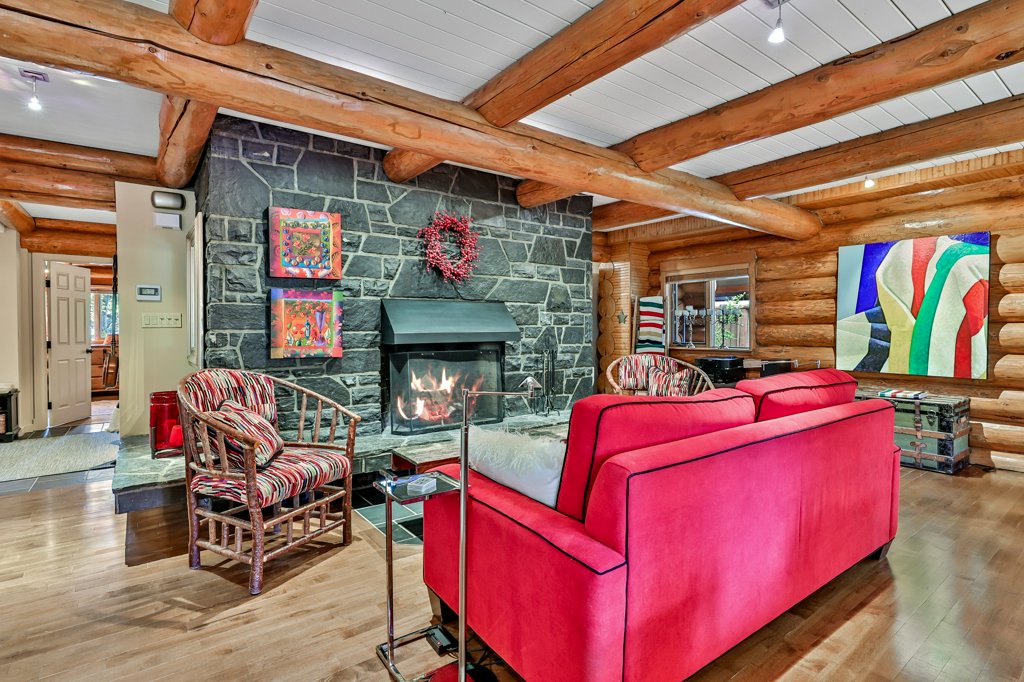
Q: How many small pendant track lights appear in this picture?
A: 3